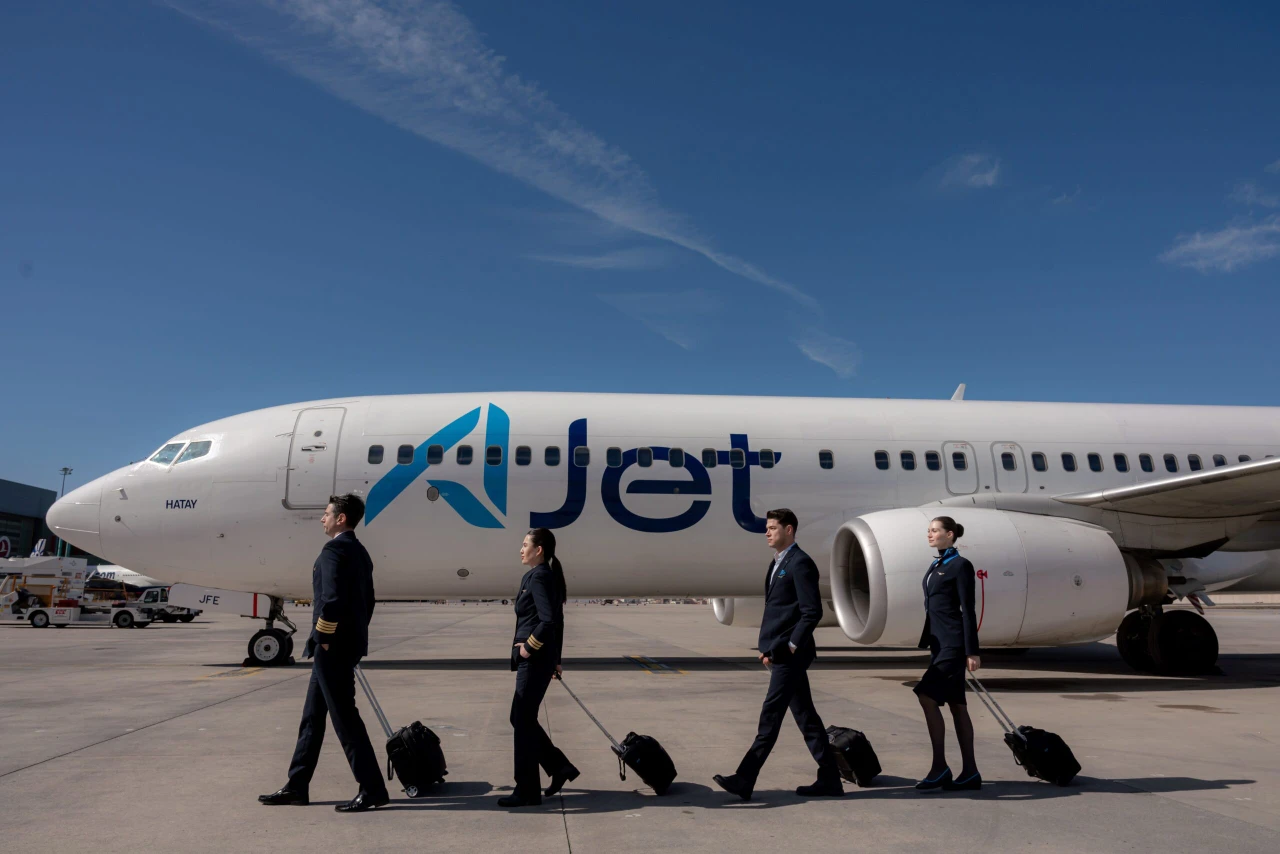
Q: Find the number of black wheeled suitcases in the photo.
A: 4